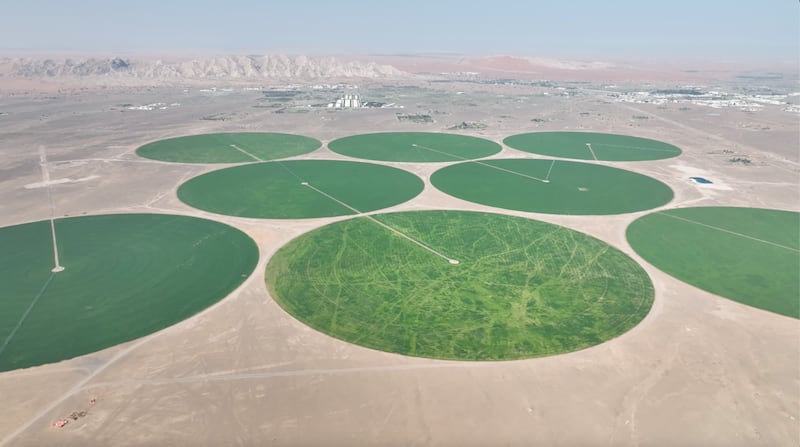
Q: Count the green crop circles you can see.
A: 8